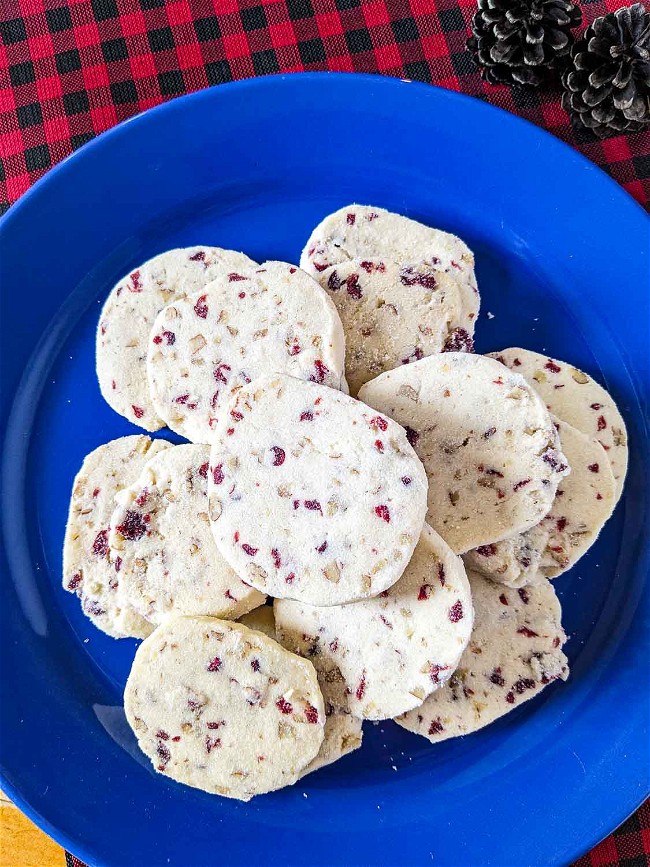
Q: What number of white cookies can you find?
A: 15